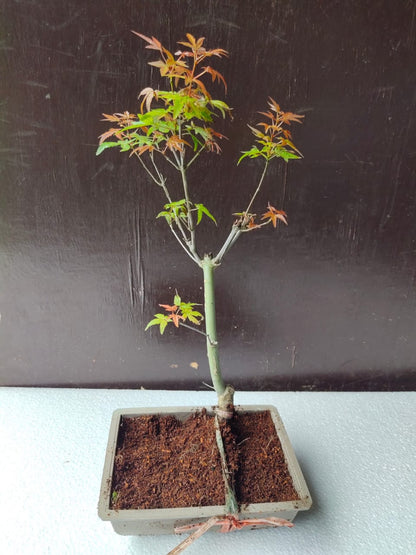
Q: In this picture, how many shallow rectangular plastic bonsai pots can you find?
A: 1